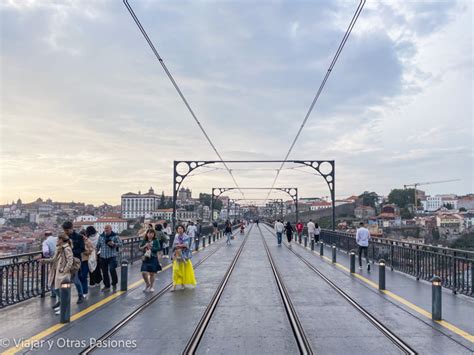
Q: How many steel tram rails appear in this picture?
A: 4